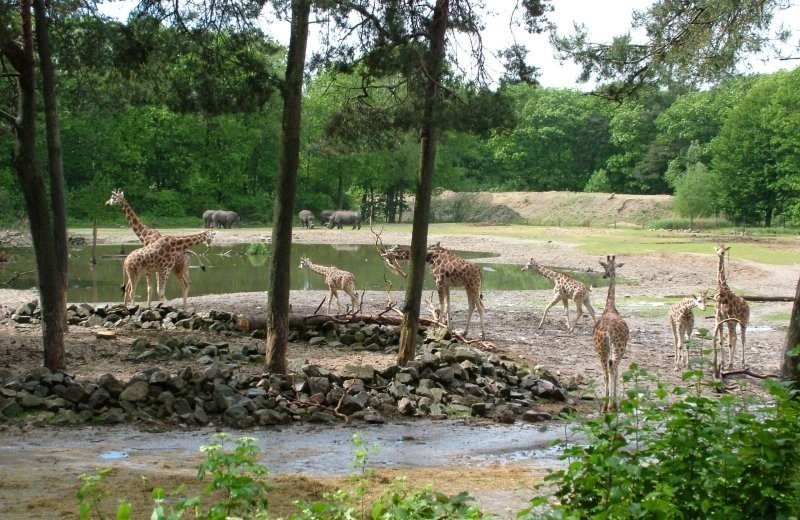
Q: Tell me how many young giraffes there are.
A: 3